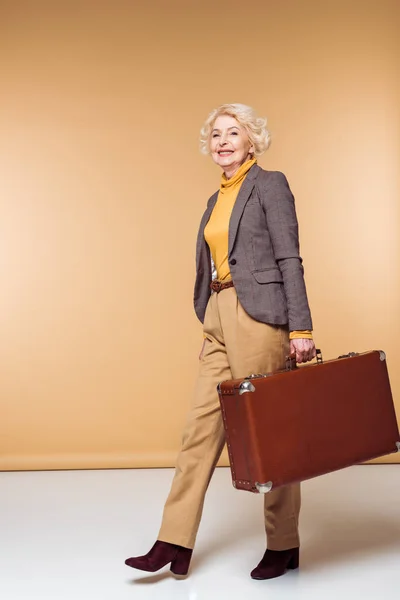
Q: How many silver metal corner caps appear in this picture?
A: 4